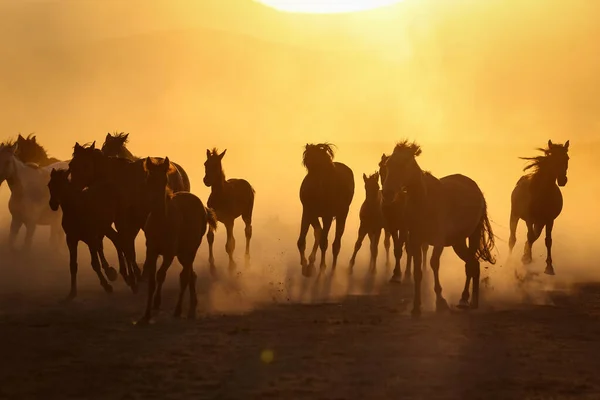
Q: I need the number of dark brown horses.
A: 11